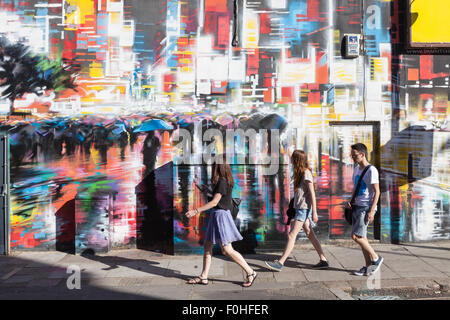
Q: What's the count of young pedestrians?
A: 3